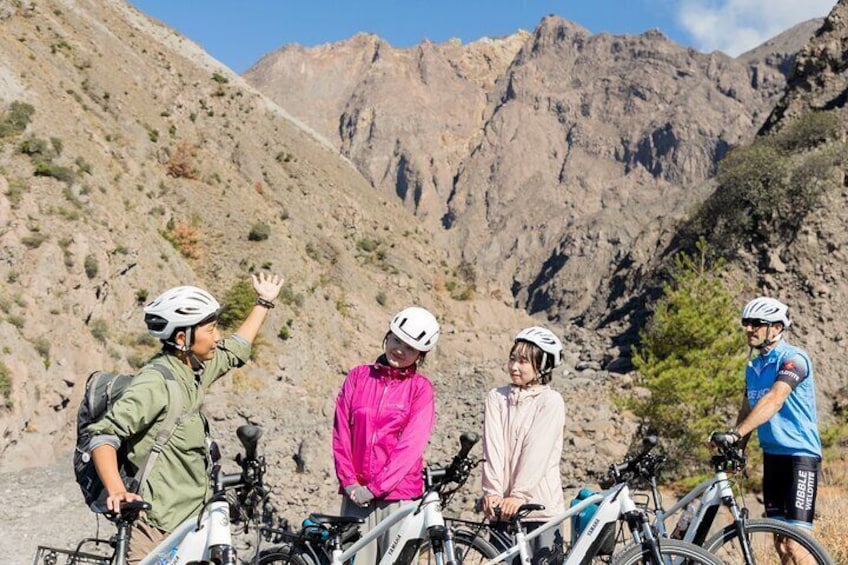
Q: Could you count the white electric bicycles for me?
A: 4